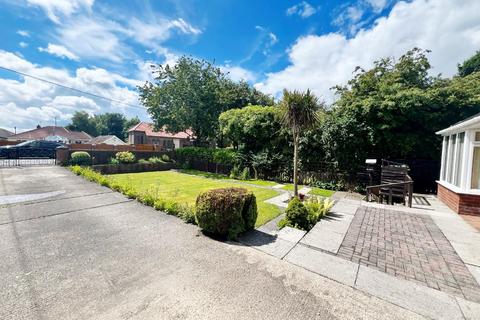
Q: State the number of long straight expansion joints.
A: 2